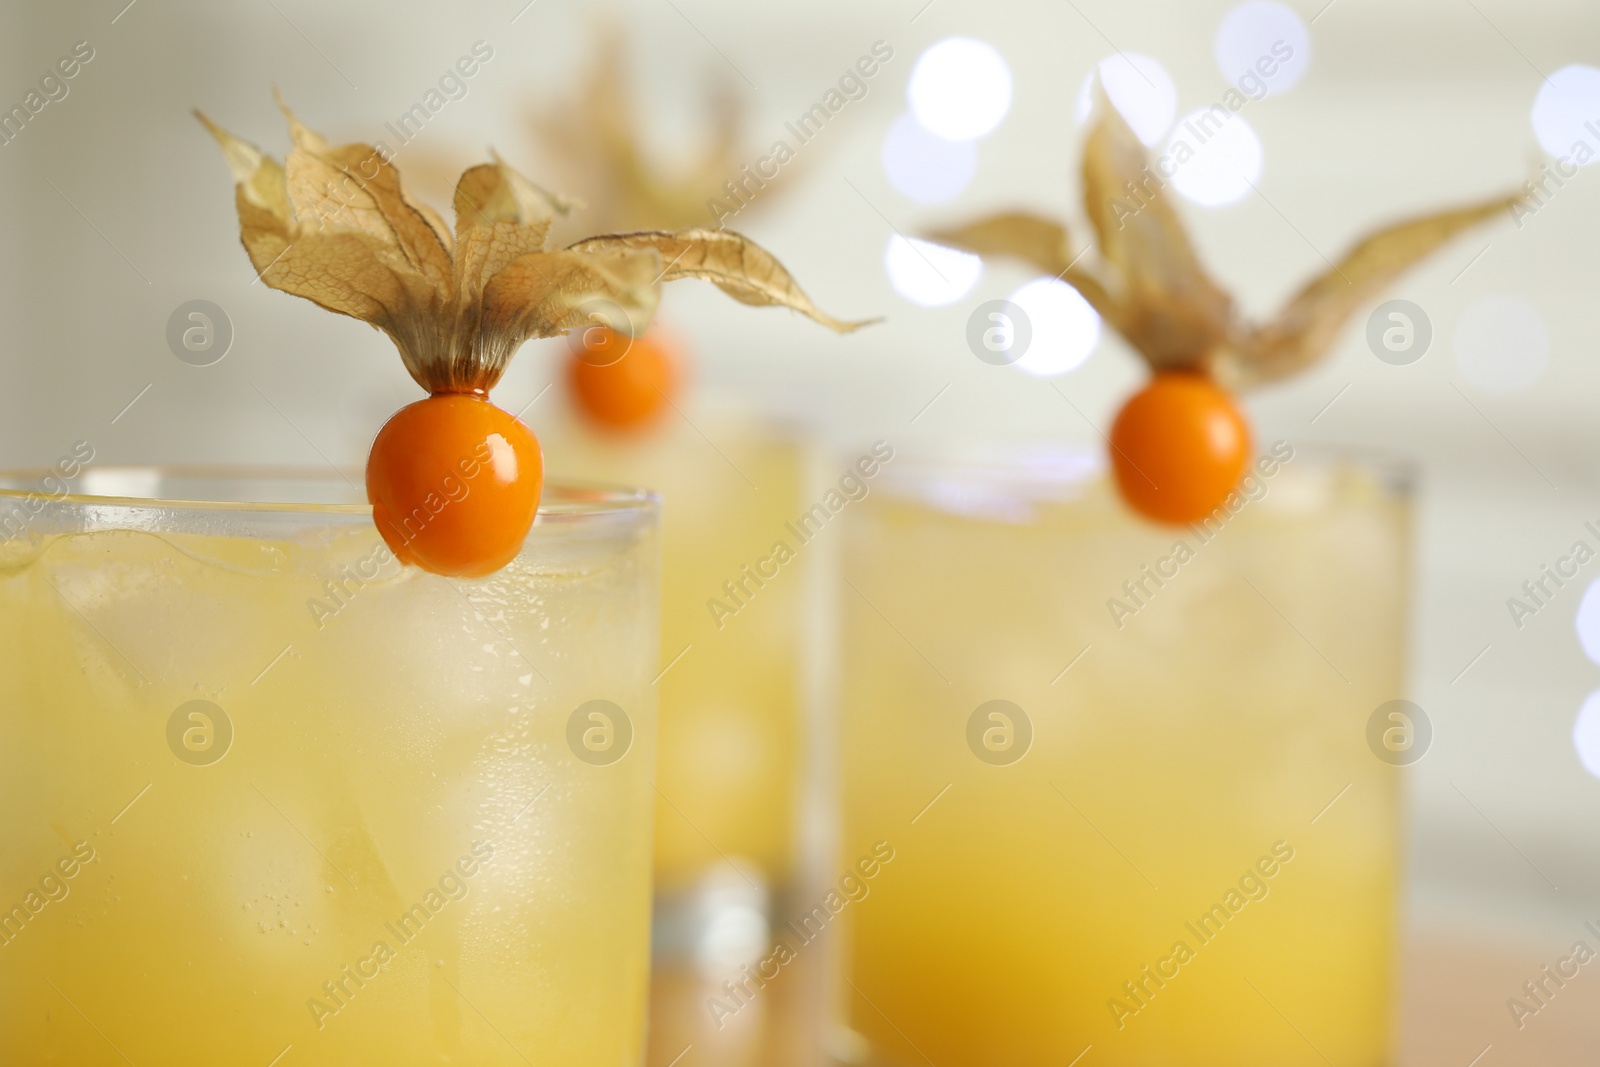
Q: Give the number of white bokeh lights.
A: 11